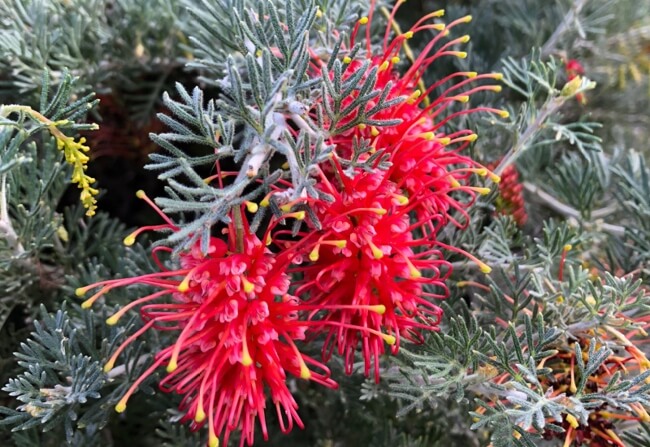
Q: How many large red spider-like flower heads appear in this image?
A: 3